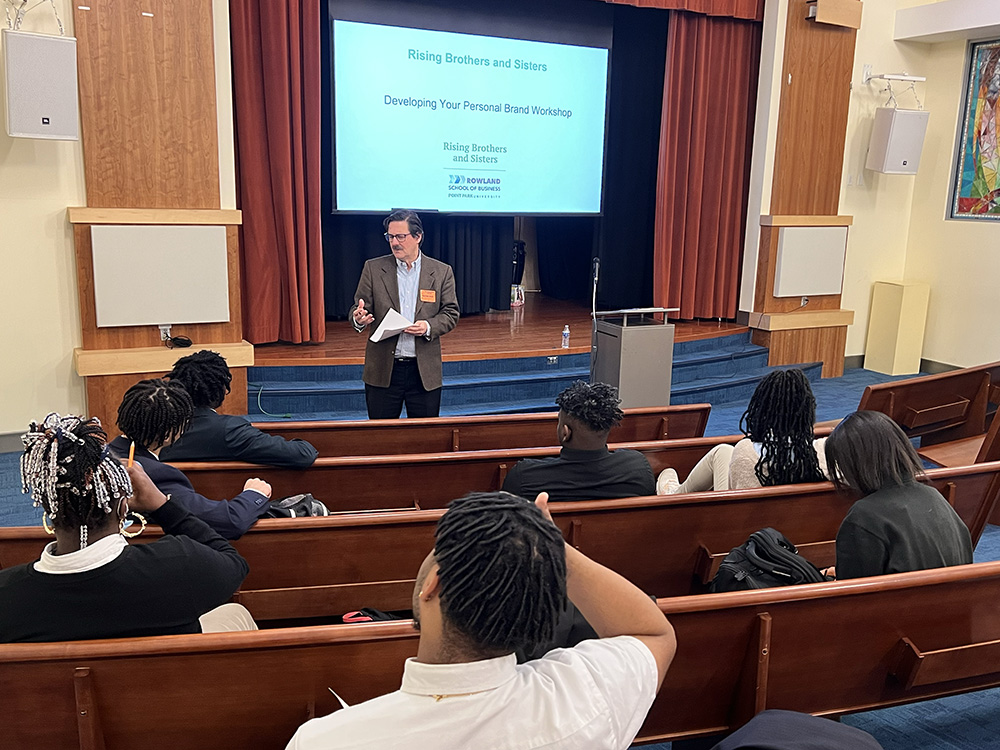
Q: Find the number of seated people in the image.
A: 7